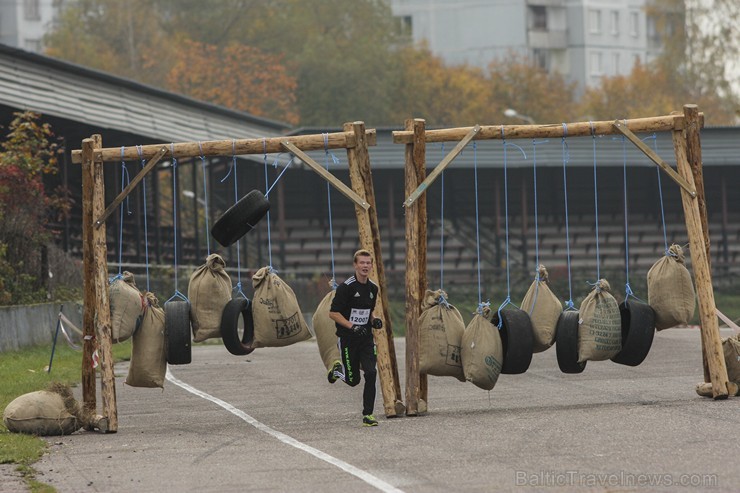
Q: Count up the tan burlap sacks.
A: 12